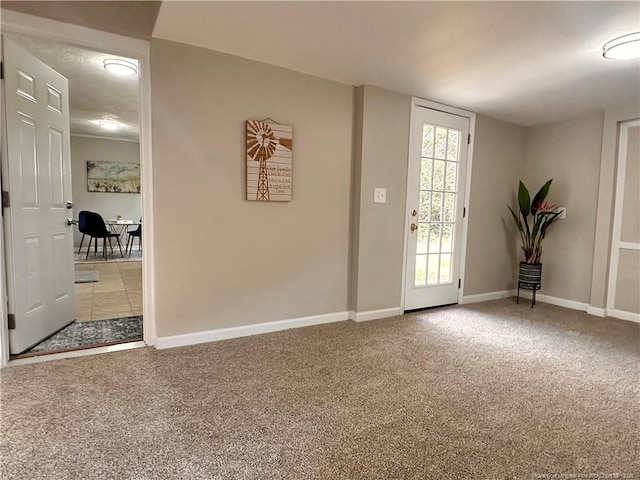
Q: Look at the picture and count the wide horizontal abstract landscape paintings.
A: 1